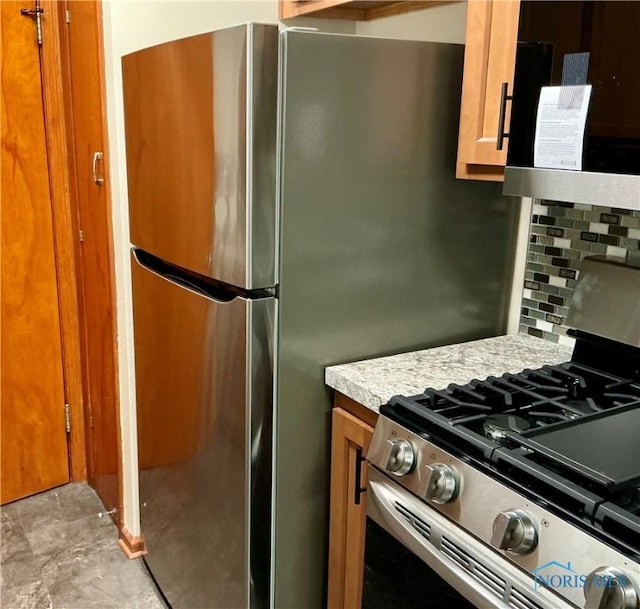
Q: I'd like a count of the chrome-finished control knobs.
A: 4